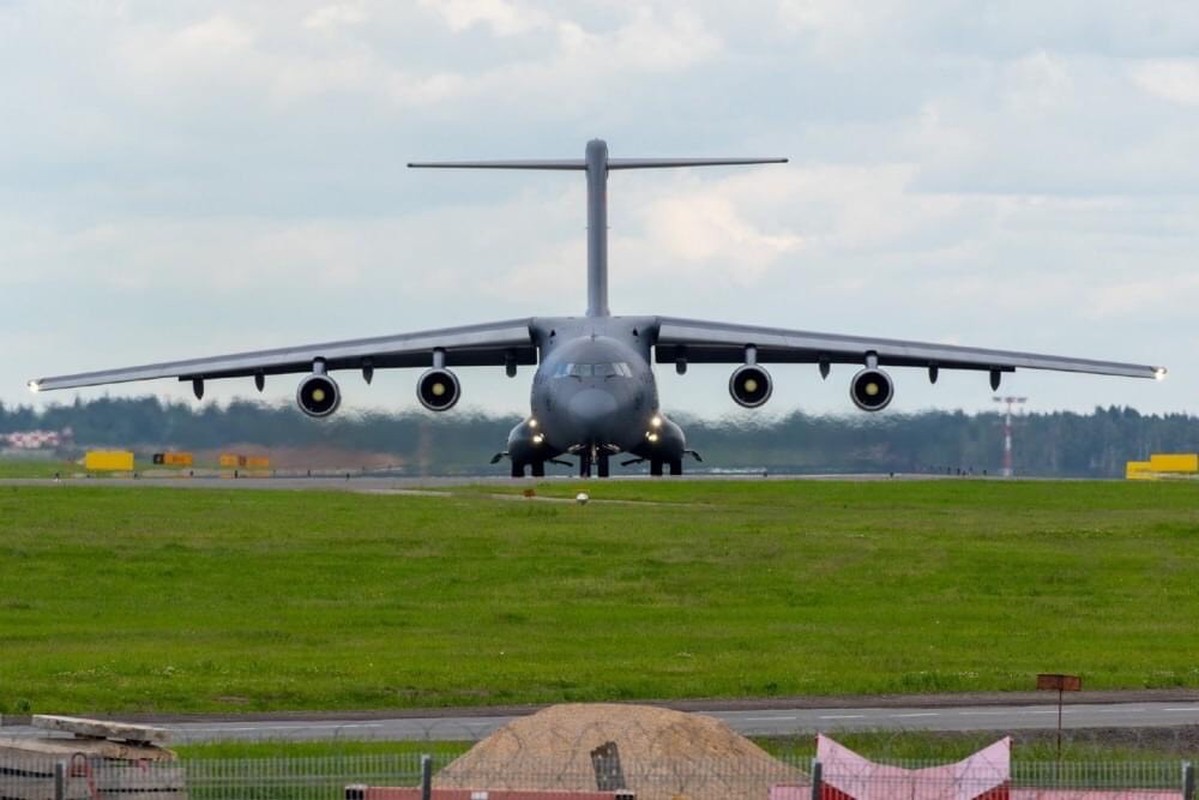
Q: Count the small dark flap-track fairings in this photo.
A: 8